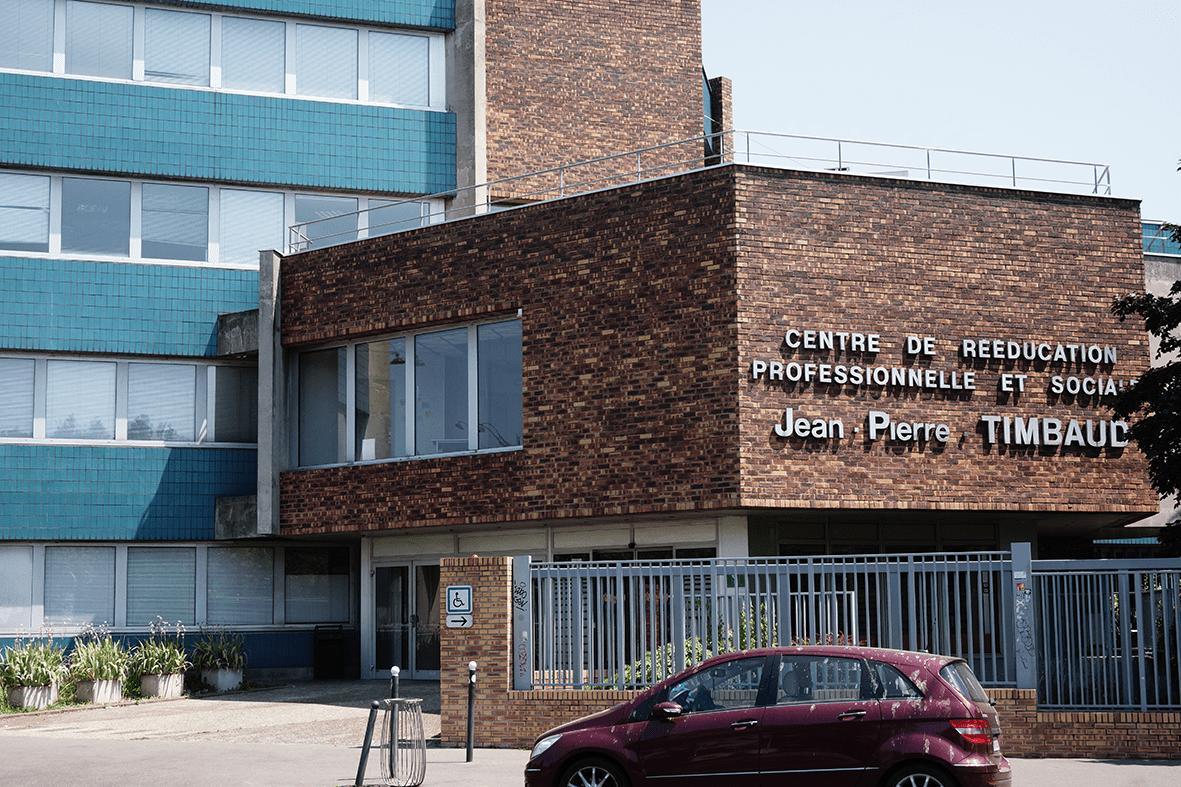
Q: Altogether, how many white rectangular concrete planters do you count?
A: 4